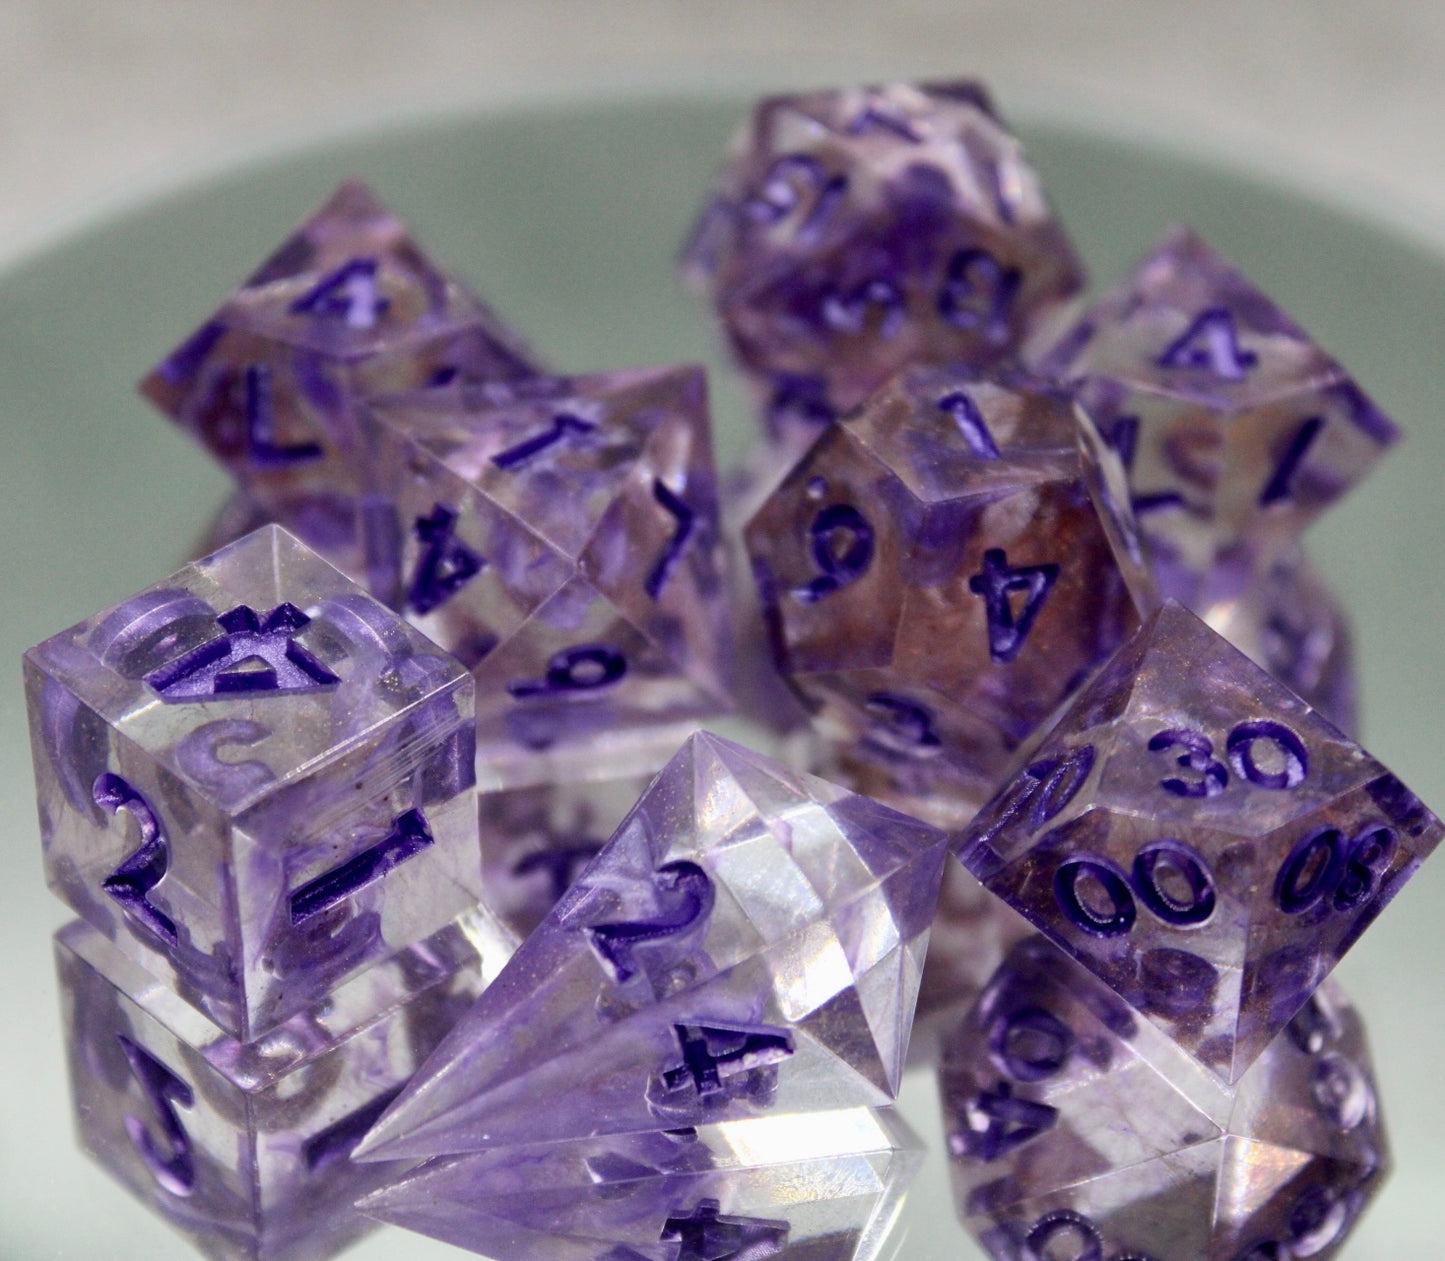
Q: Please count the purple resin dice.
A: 8